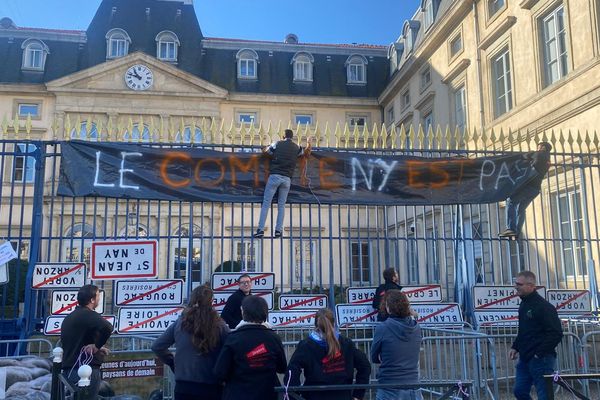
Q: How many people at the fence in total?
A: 10